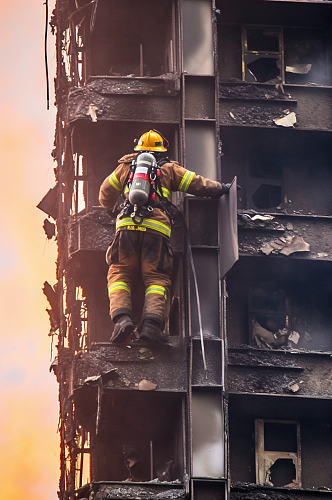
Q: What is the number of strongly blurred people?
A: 0